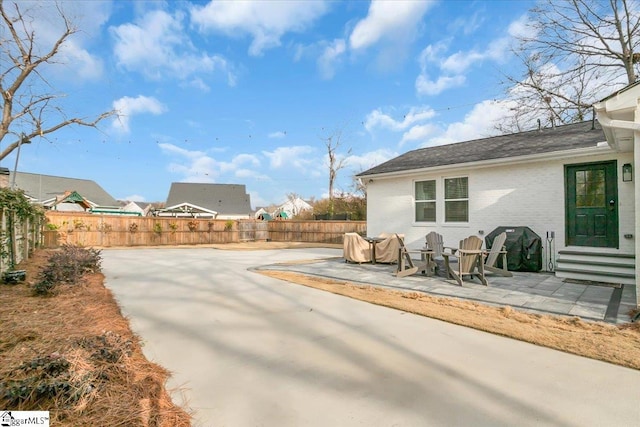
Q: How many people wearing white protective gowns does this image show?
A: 0